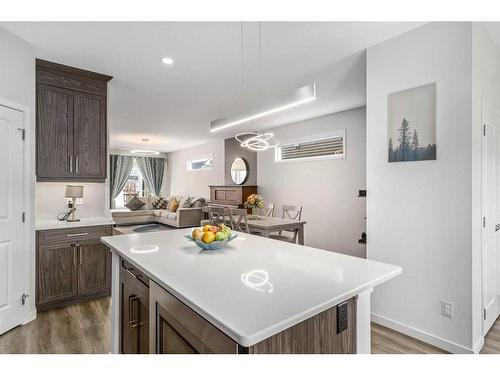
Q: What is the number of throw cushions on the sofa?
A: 5